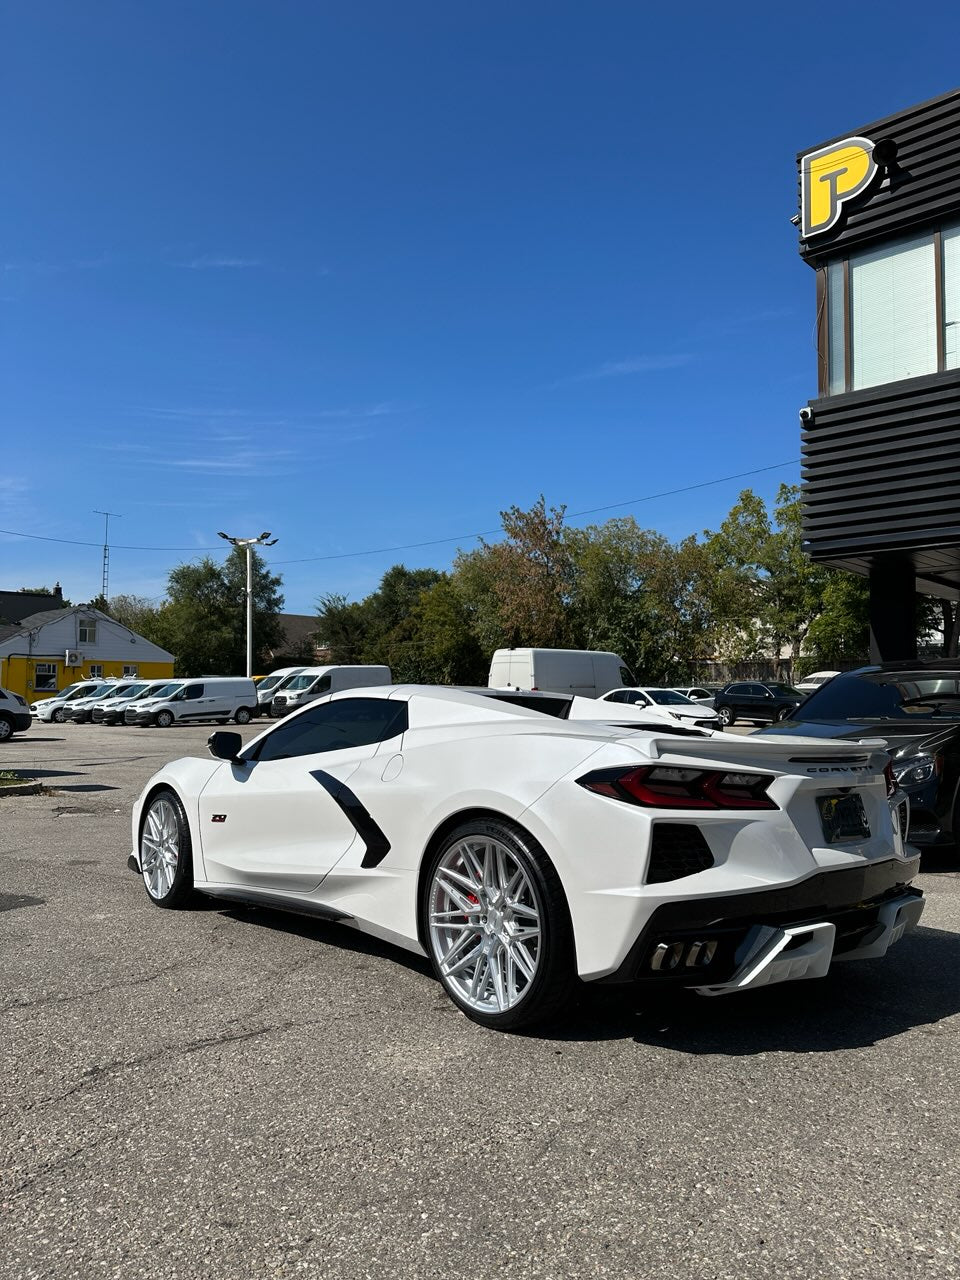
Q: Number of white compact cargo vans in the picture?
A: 4